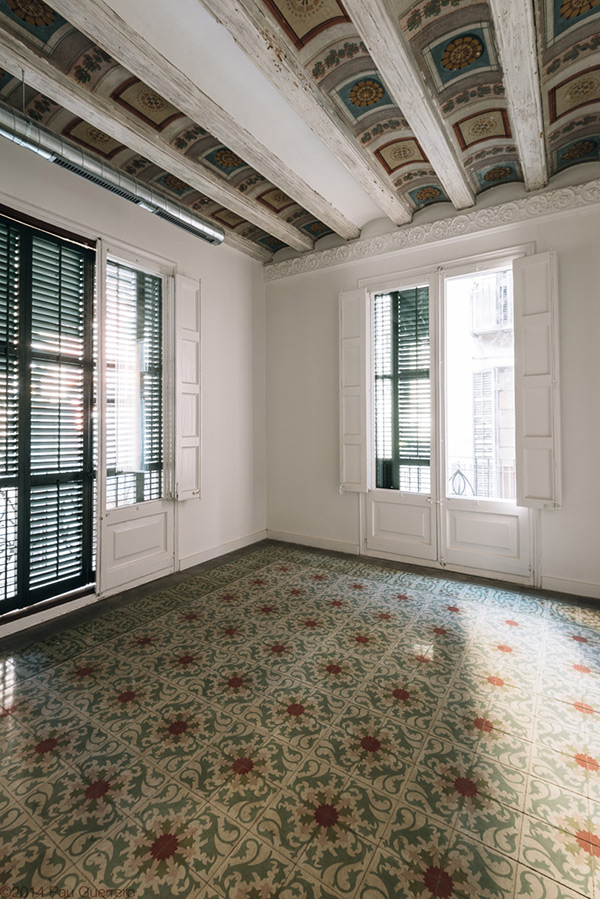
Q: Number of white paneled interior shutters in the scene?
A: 3